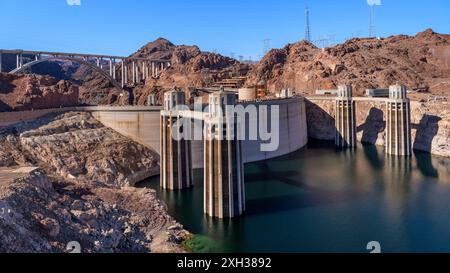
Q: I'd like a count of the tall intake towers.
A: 4